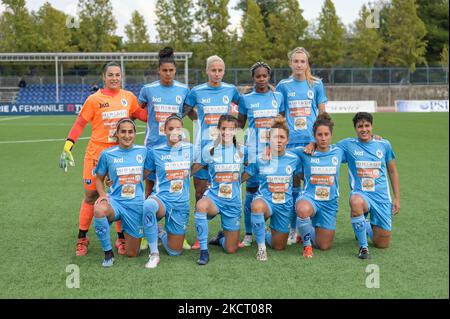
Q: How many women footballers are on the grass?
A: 11